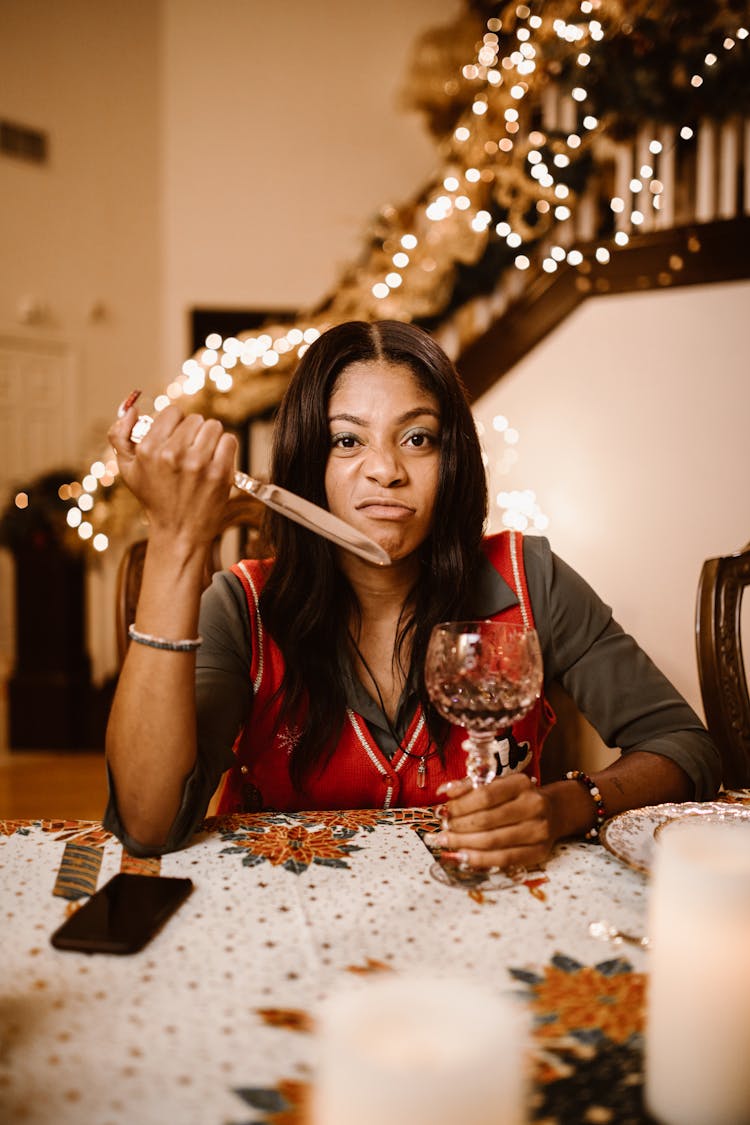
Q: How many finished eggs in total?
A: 0